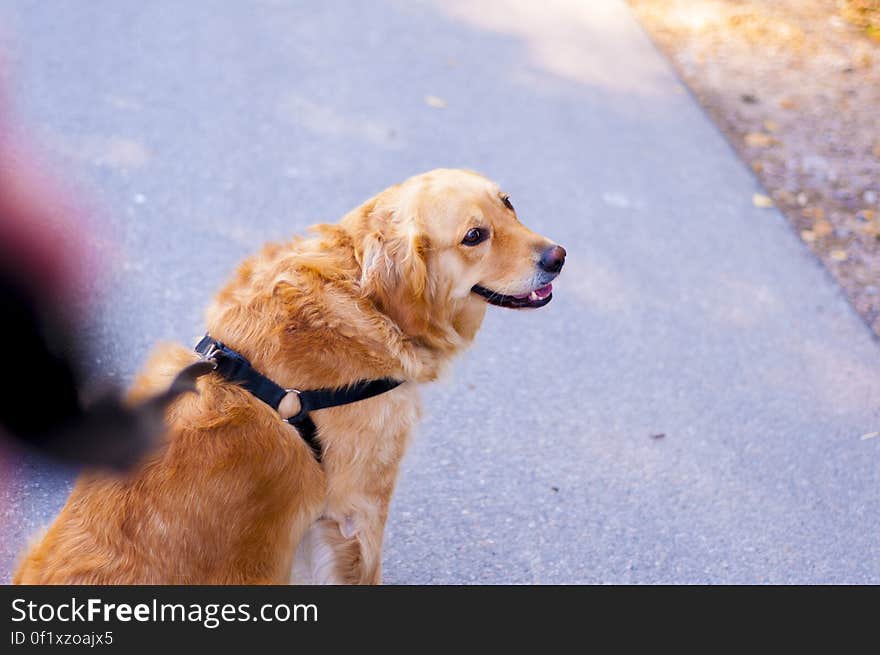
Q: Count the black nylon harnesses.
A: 1